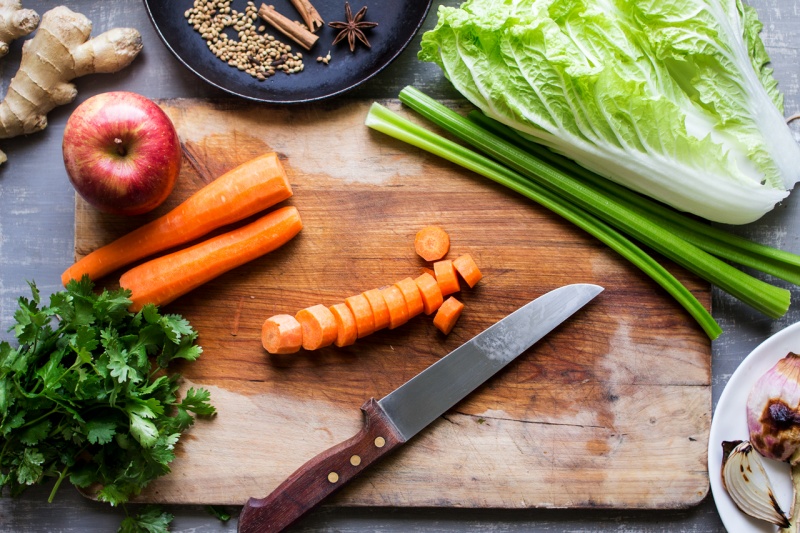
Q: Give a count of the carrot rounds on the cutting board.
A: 12